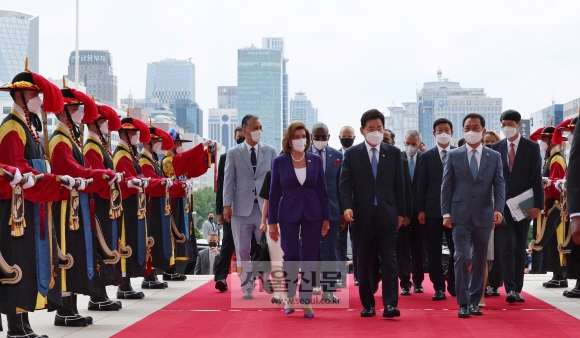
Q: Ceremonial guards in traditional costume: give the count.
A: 8